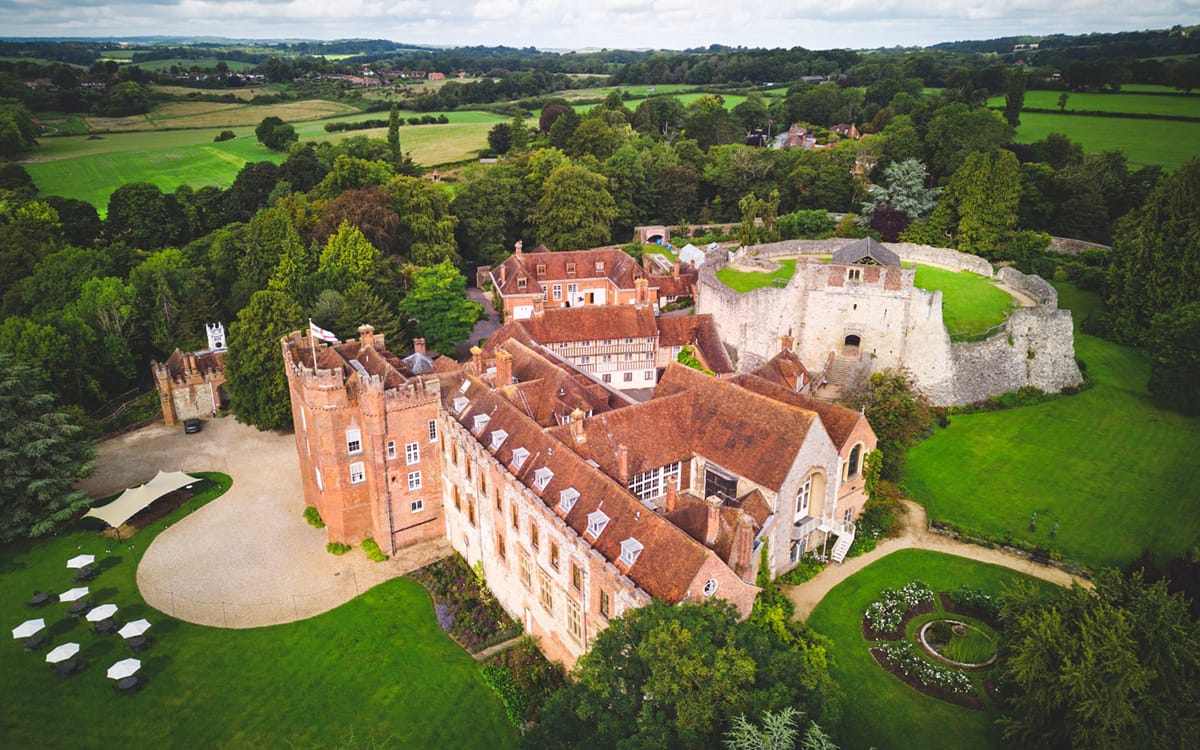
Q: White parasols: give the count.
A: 7